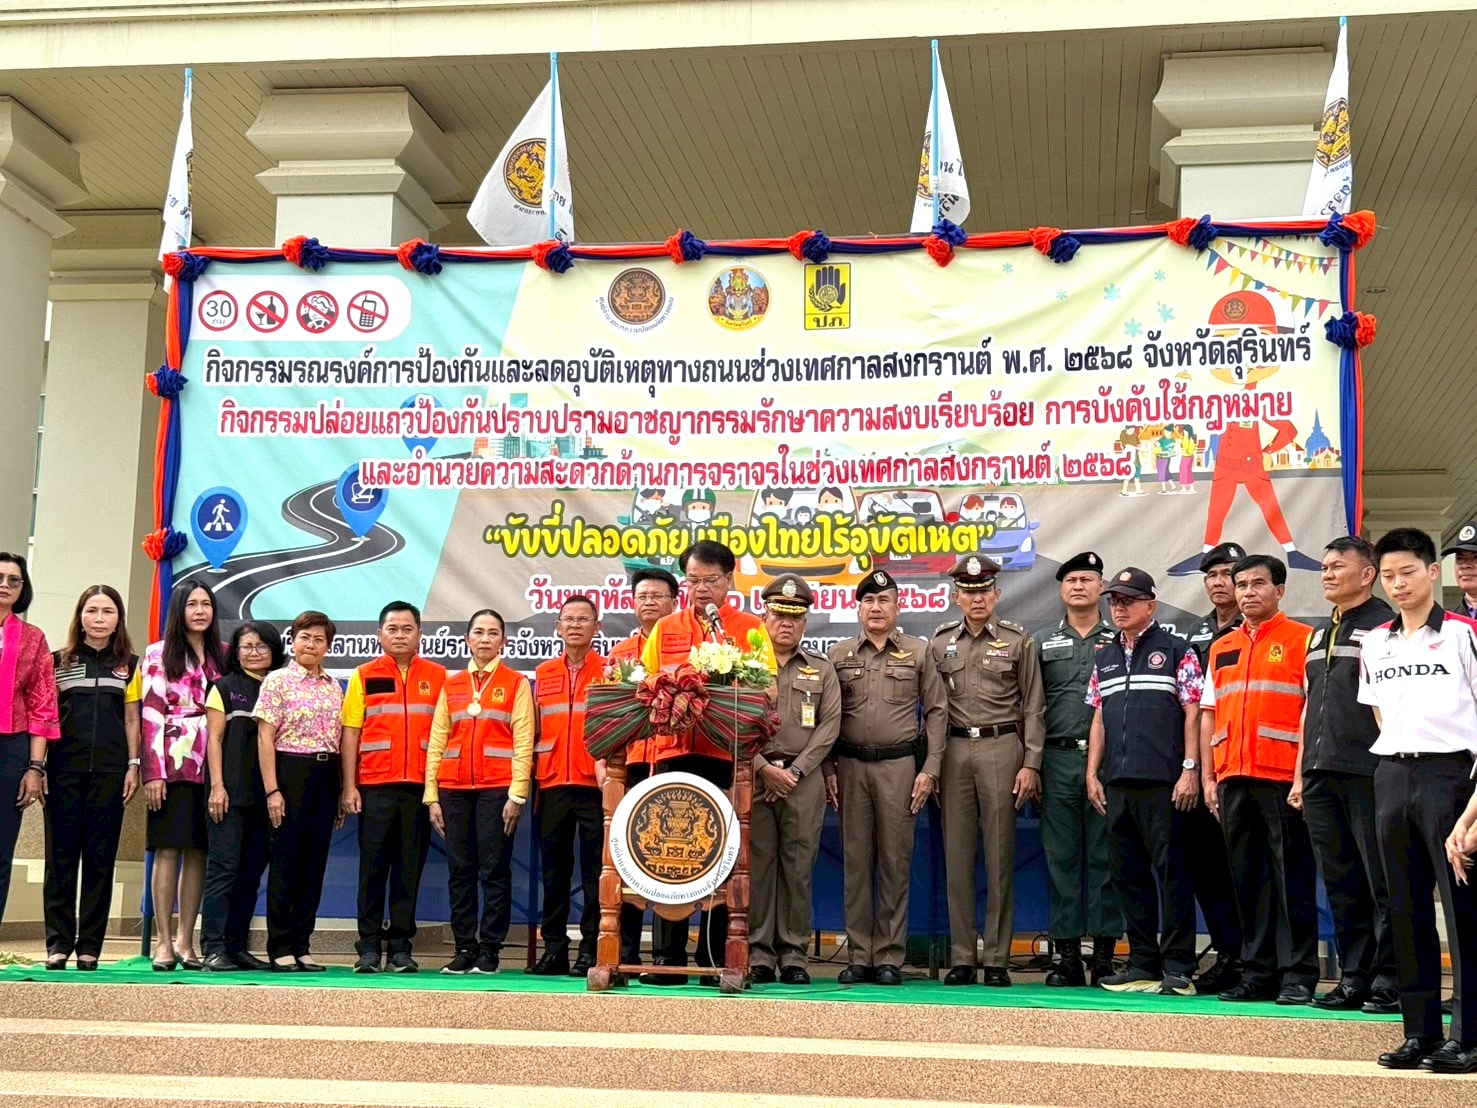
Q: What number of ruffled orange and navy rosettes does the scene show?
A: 13